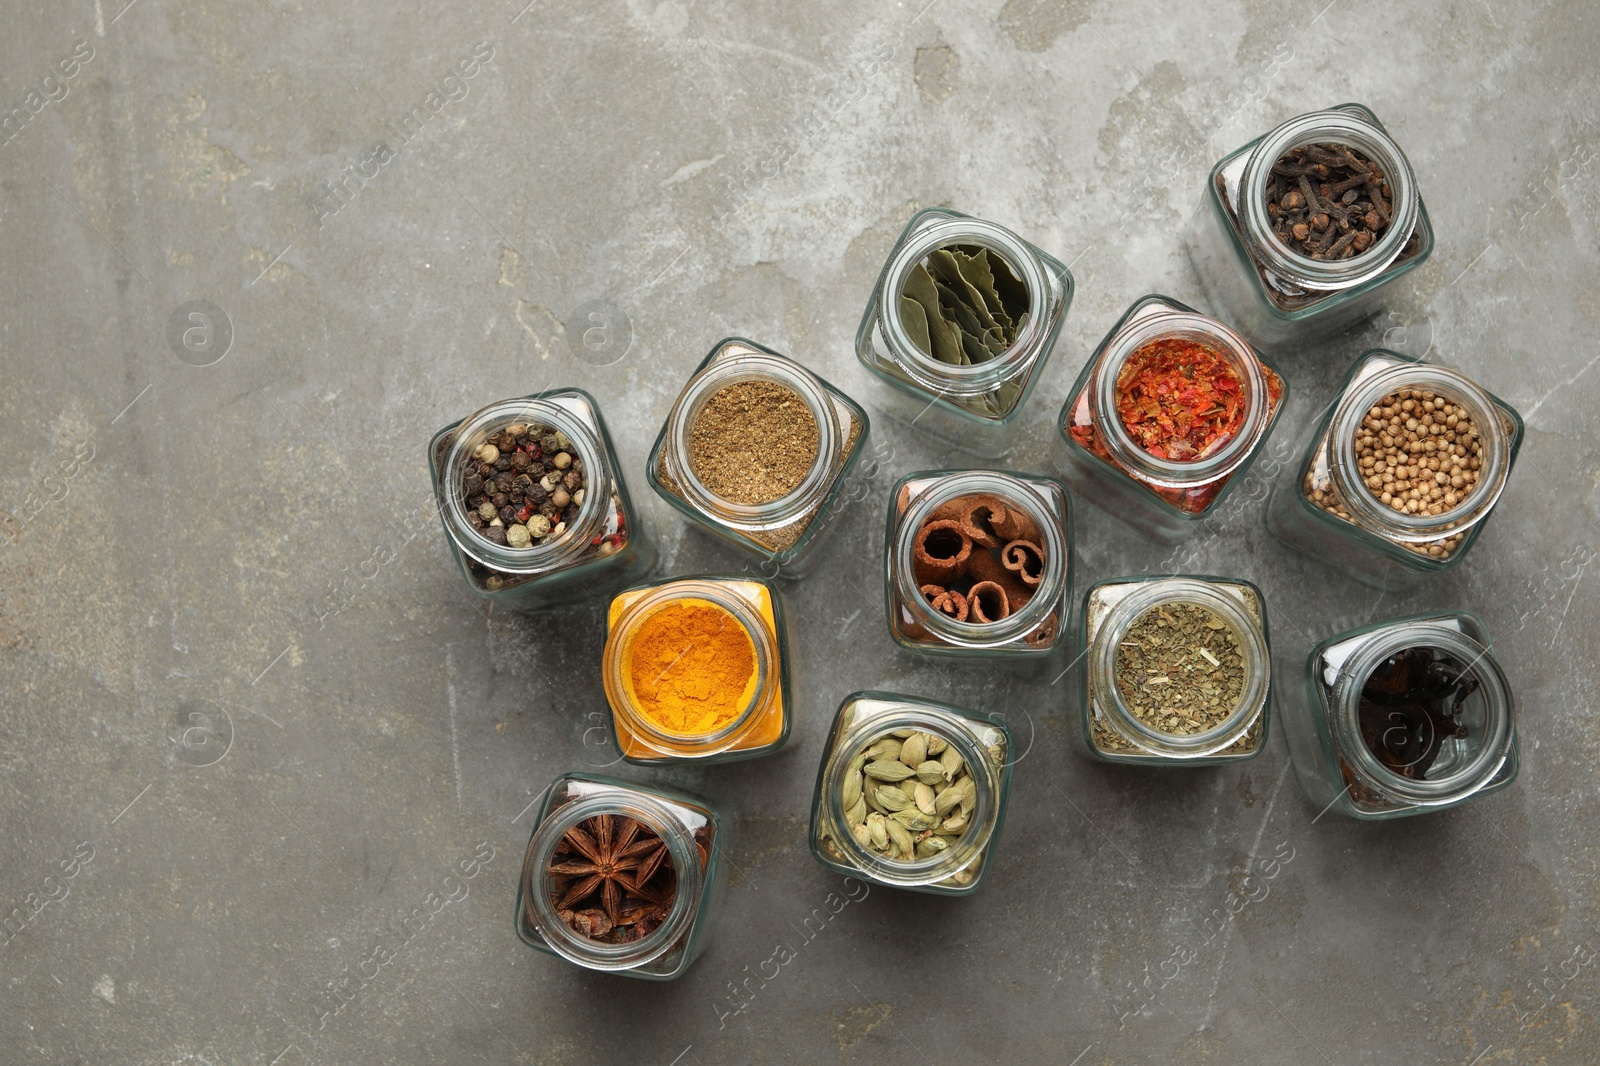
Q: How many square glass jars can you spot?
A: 12